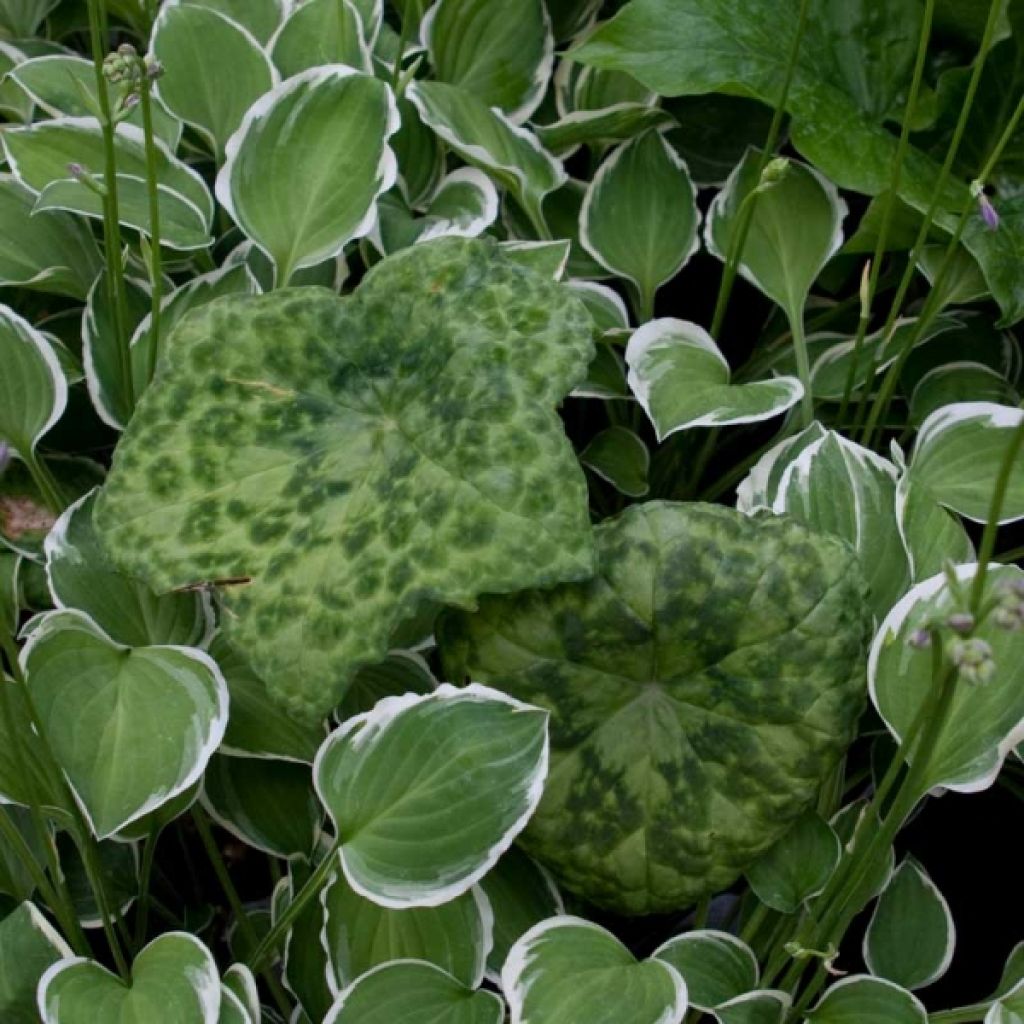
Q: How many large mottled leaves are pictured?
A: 2